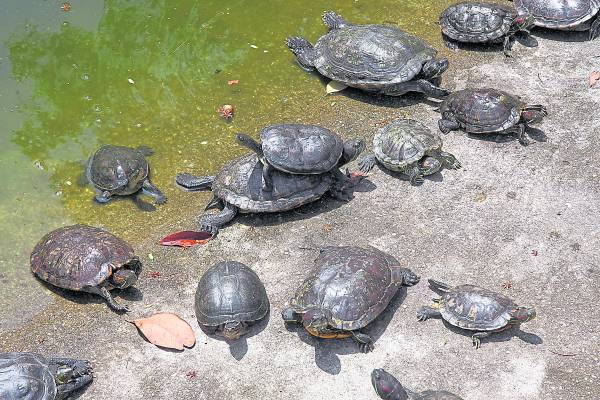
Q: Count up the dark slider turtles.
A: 14